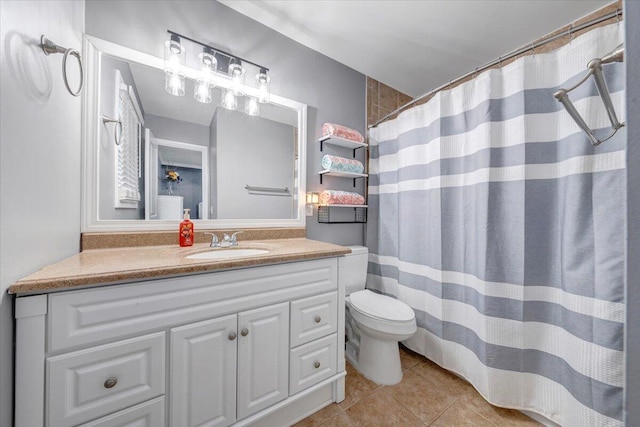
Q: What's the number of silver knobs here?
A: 5